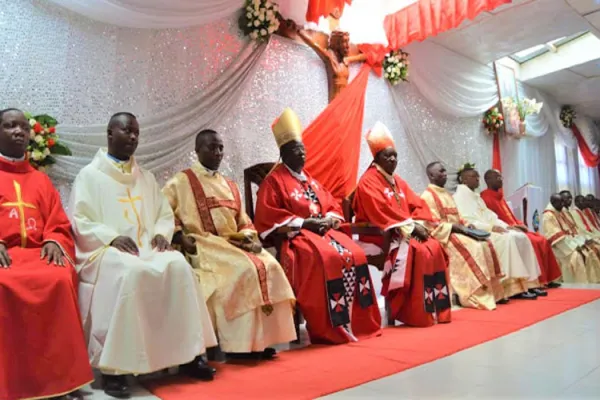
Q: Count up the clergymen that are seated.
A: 13